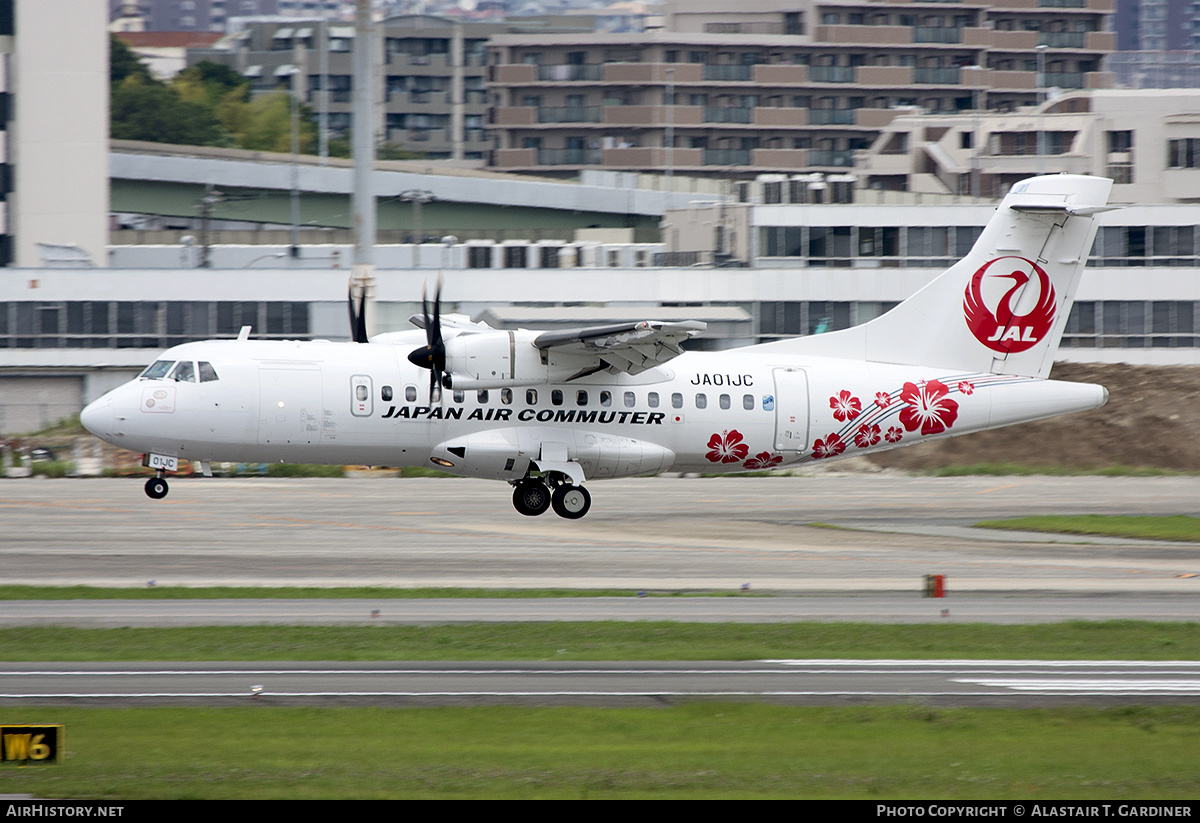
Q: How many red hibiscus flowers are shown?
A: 9